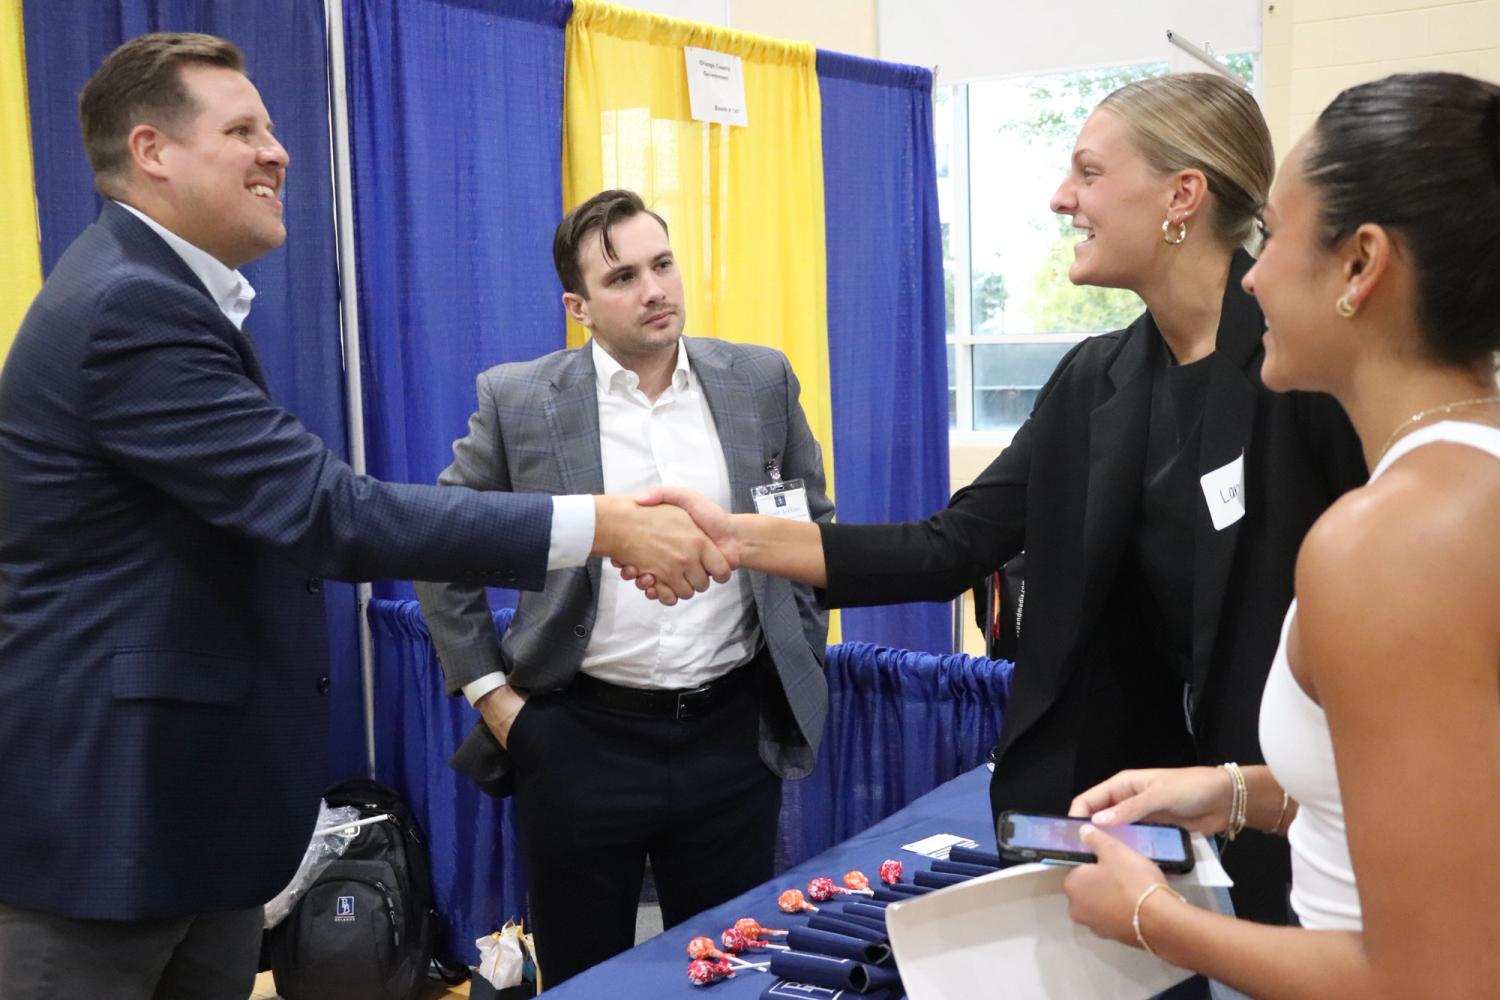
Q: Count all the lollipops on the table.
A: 8